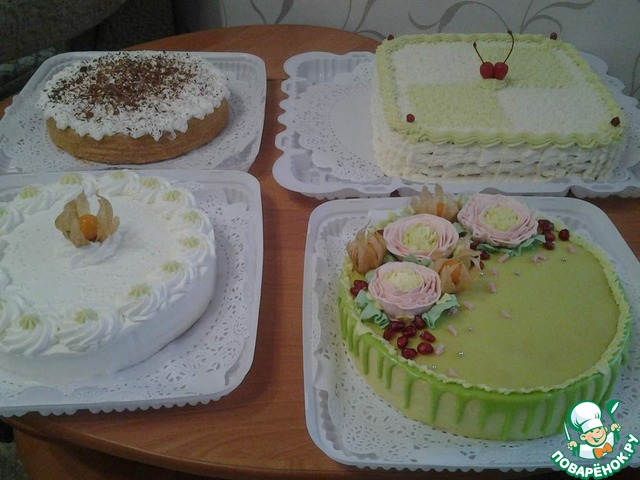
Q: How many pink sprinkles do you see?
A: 12